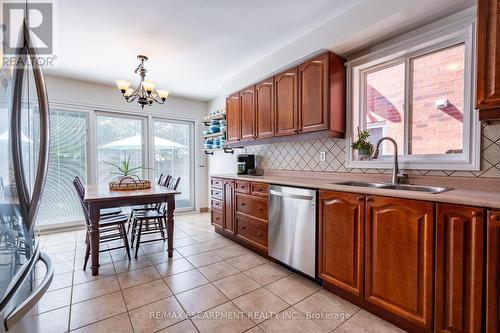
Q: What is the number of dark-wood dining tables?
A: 1